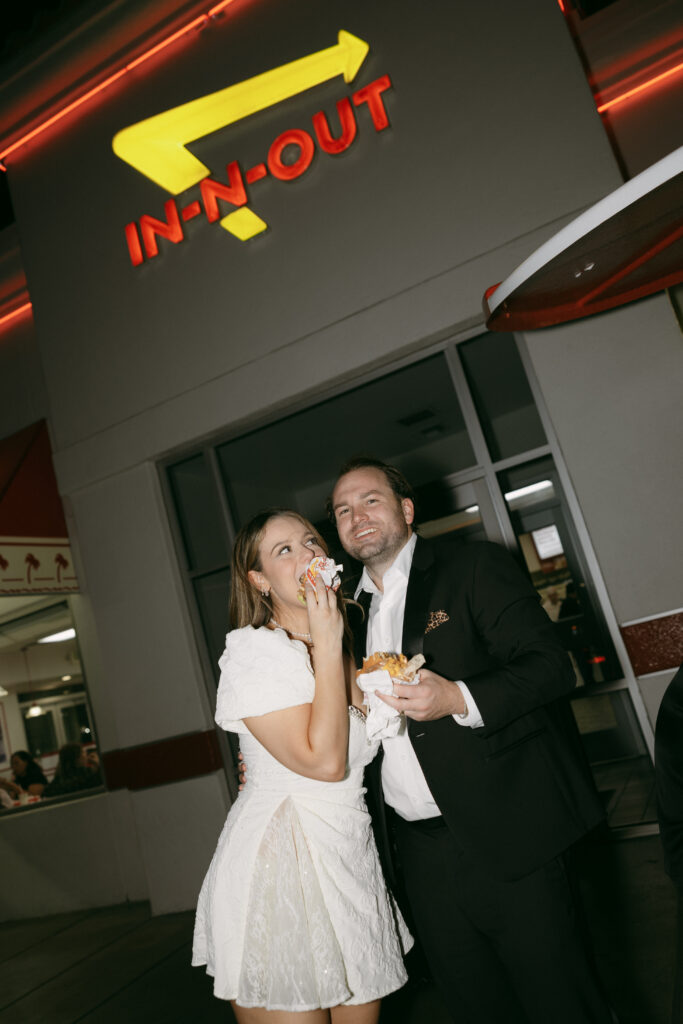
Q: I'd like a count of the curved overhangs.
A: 1